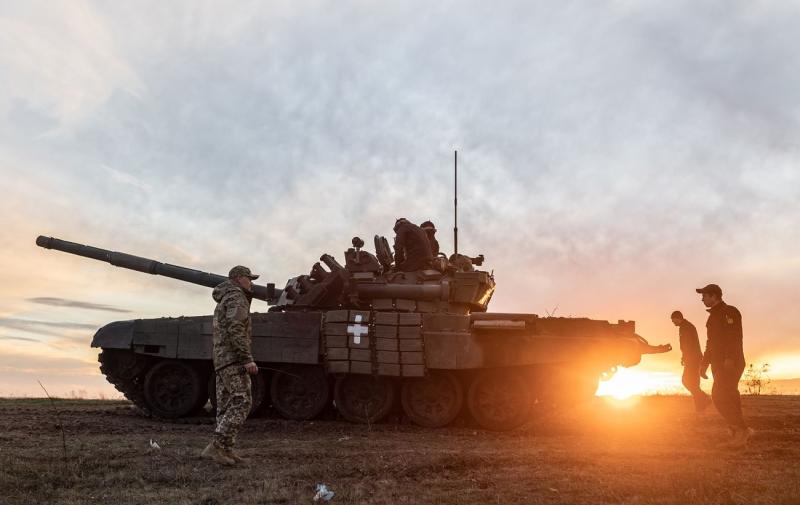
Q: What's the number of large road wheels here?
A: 6